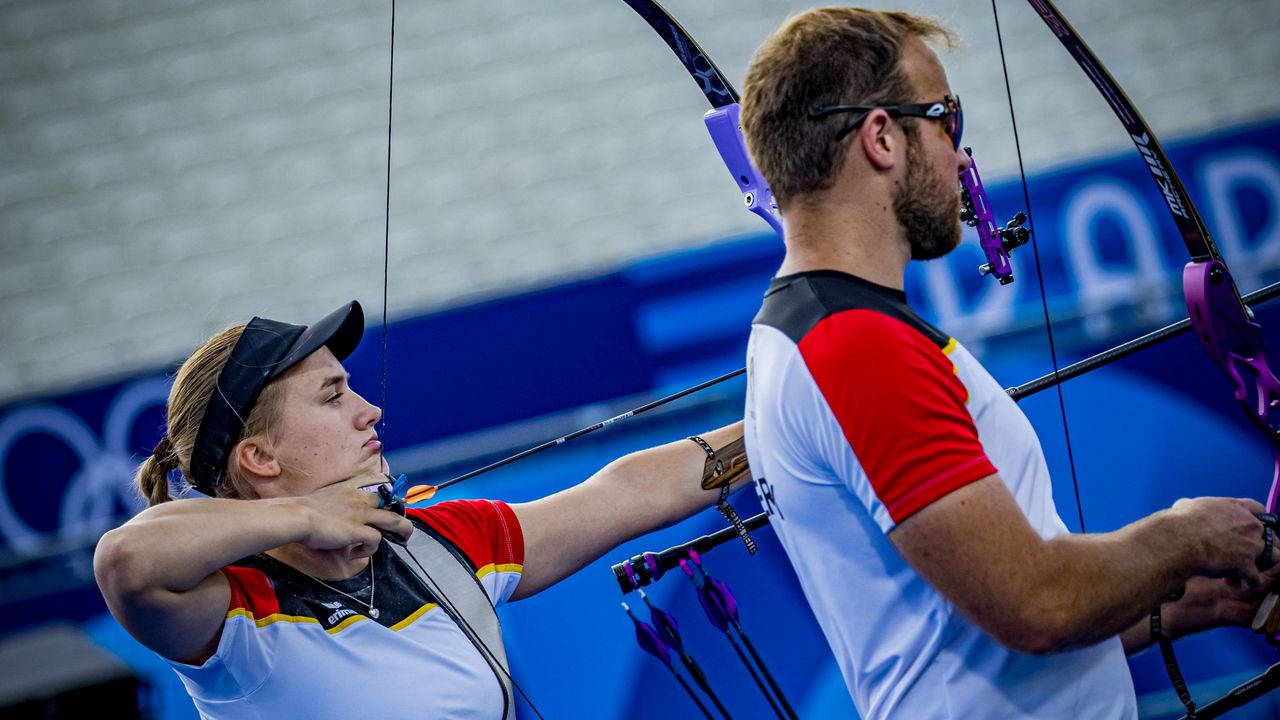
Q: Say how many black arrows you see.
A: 5